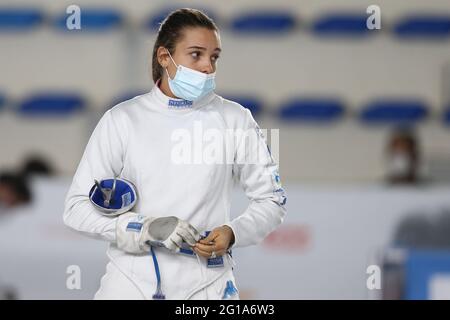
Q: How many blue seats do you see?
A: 13